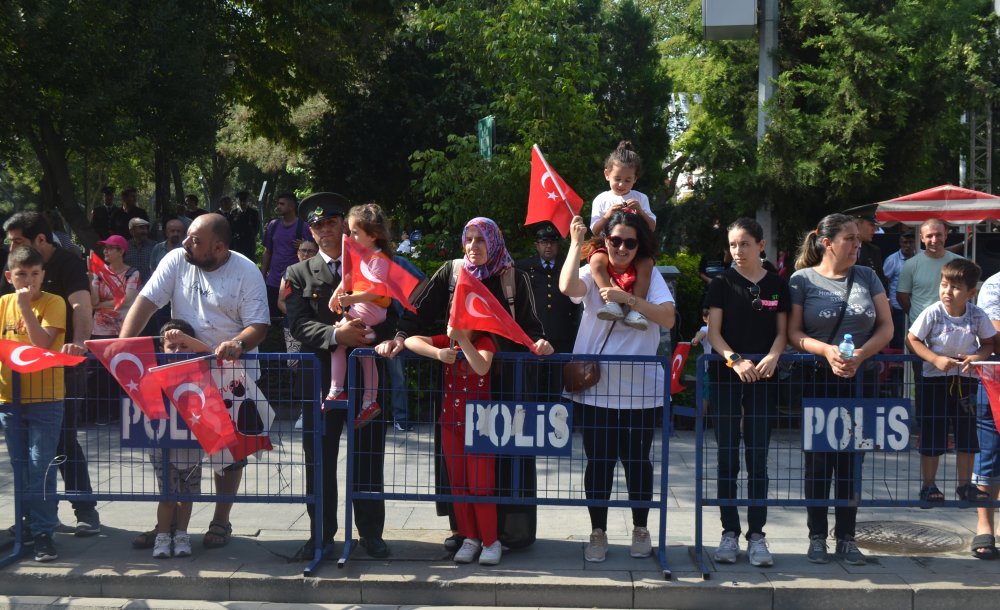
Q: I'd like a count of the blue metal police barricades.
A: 3